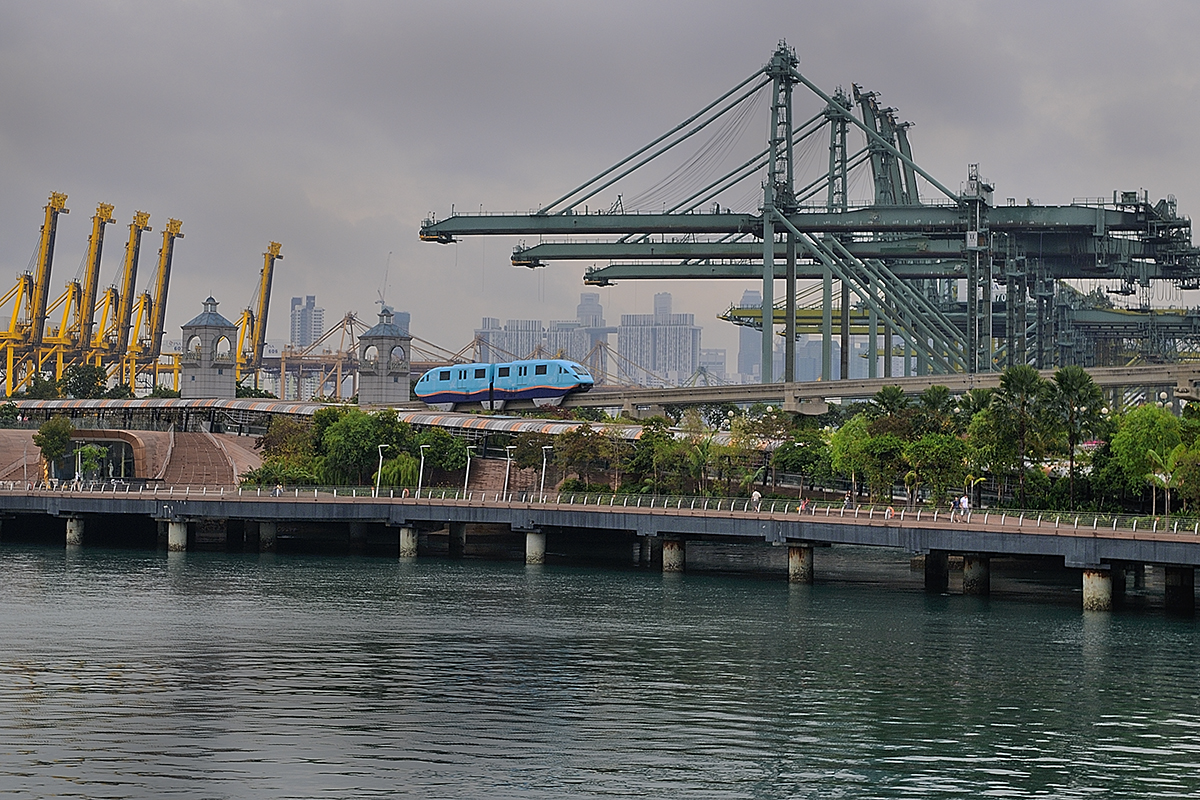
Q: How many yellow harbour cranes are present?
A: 5